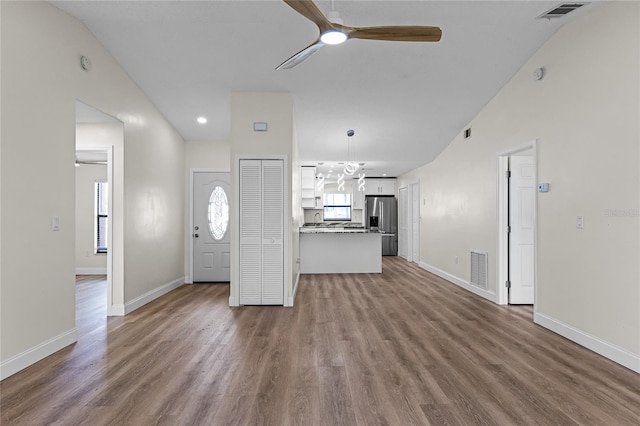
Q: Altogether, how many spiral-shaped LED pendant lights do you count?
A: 3